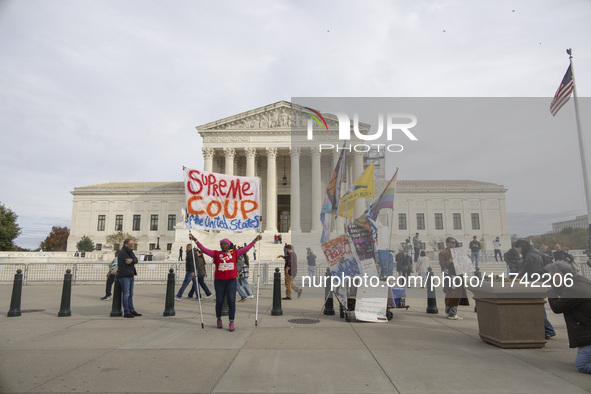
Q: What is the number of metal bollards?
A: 9